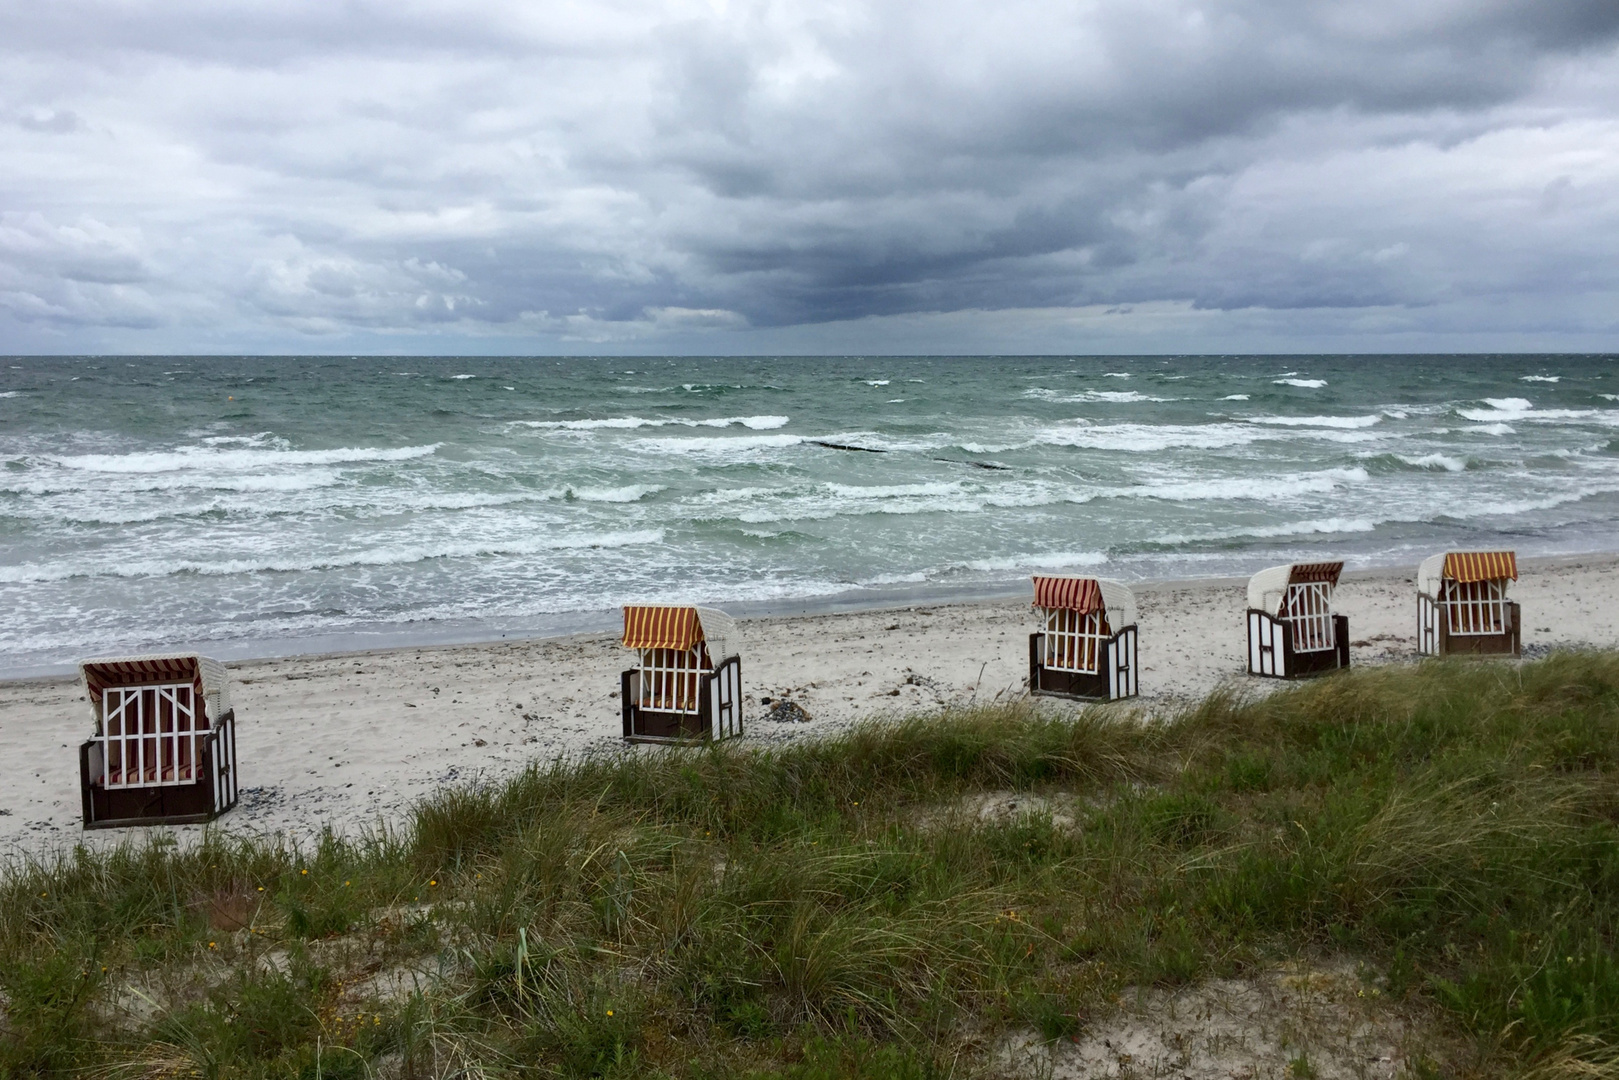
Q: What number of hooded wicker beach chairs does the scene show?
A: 5